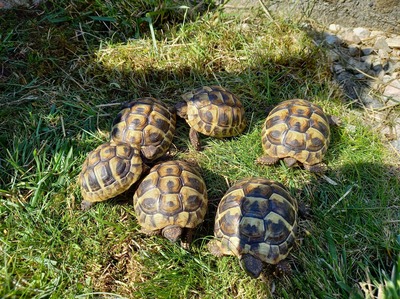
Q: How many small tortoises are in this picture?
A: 6